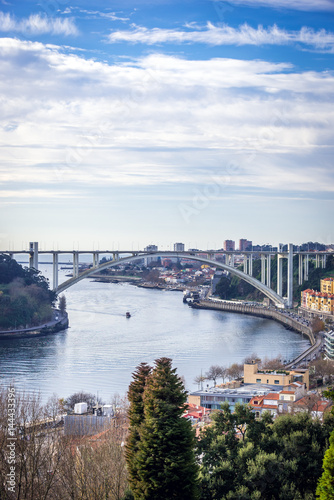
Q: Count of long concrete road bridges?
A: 1